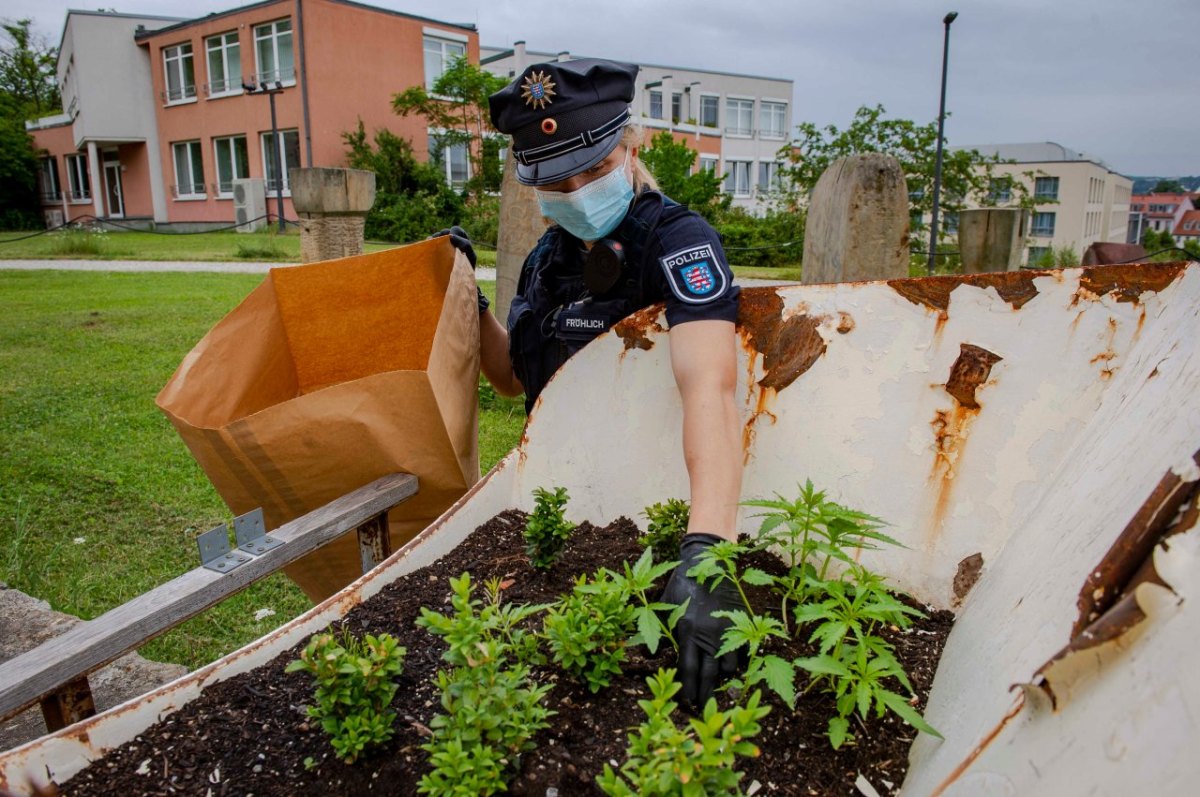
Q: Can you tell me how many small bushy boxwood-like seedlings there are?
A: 6